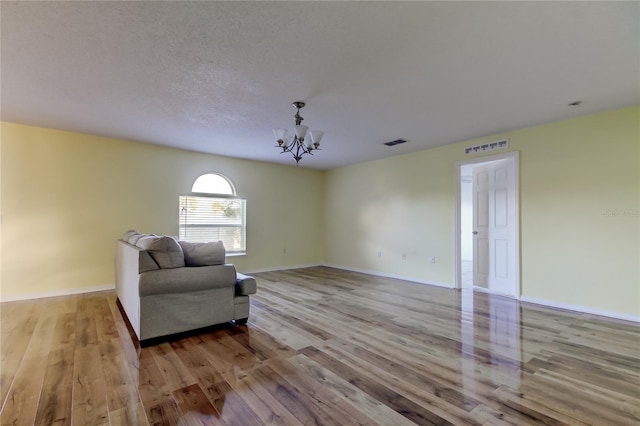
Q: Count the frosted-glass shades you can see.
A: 5